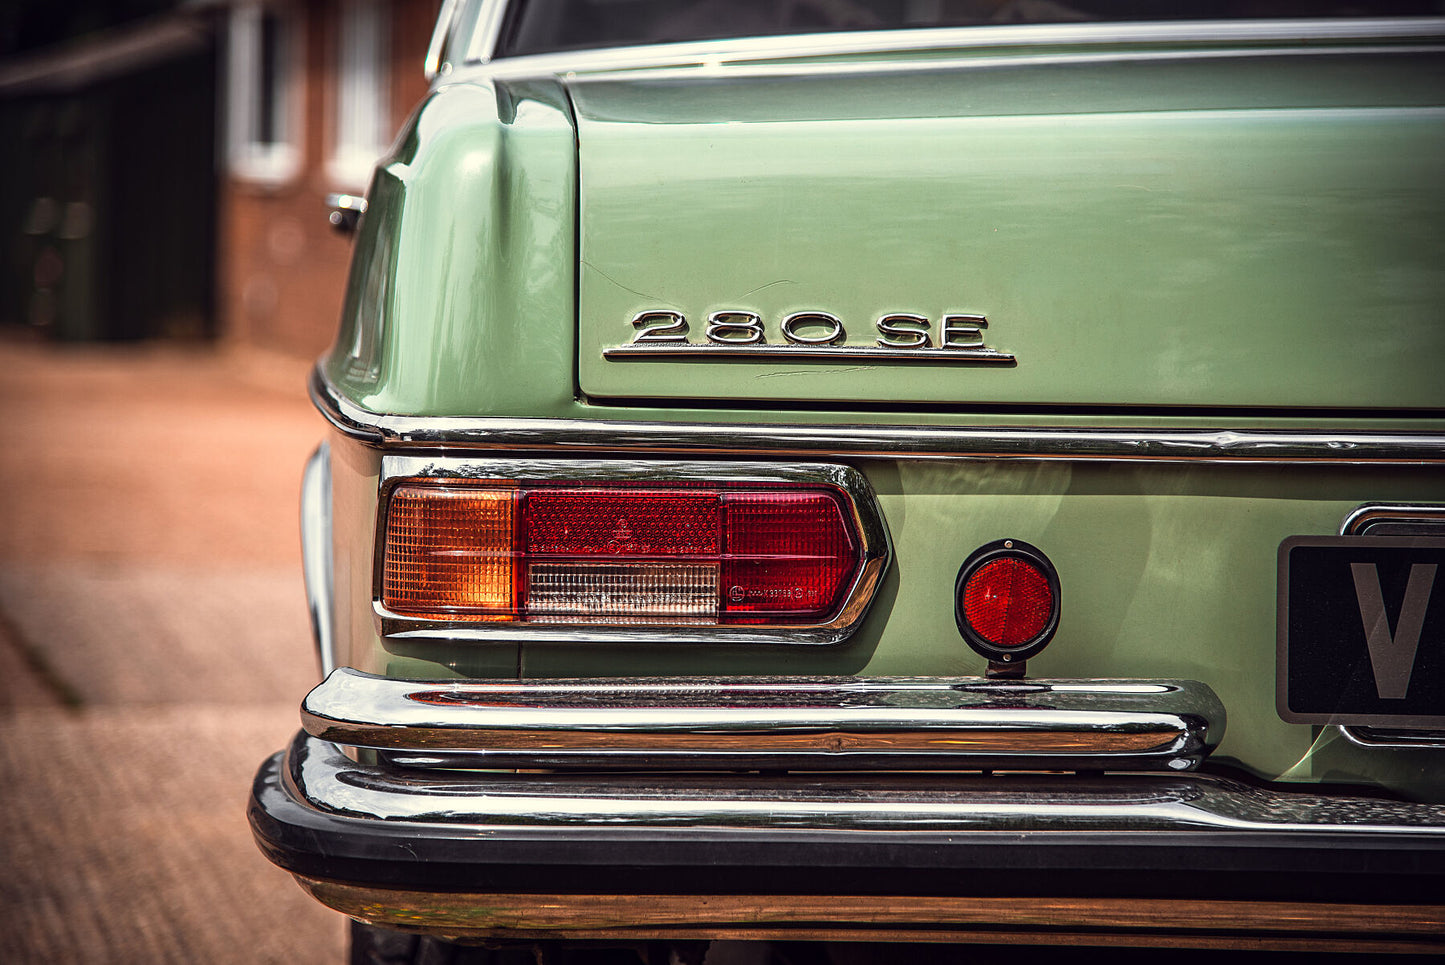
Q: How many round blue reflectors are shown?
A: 0